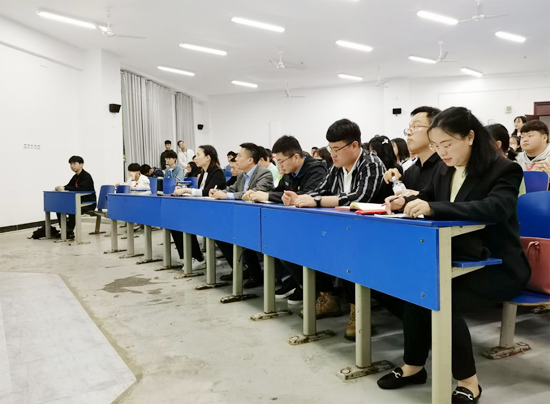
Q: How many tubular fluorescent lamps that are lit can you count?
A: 11